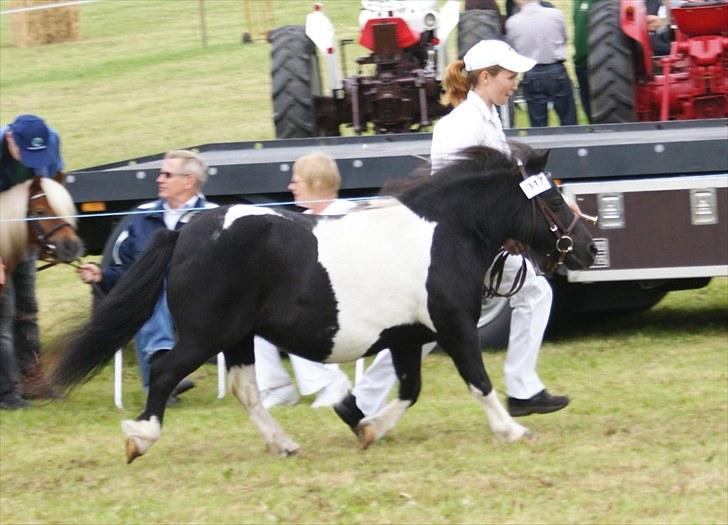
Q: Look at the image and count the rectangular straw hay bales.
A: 1